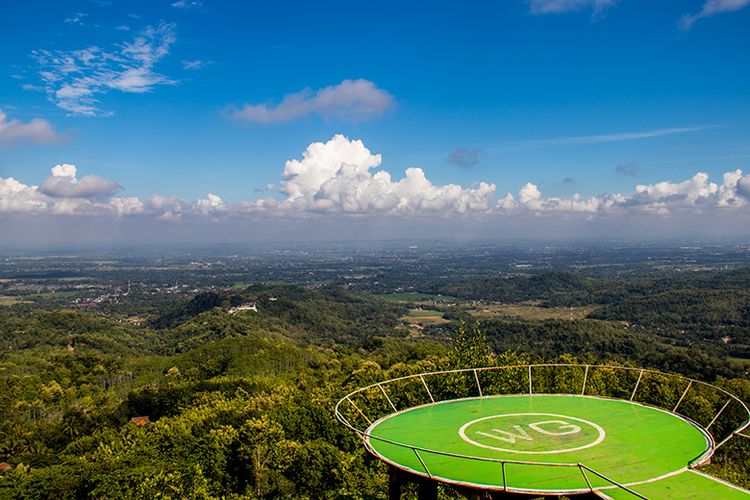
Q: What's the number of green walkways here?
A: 1